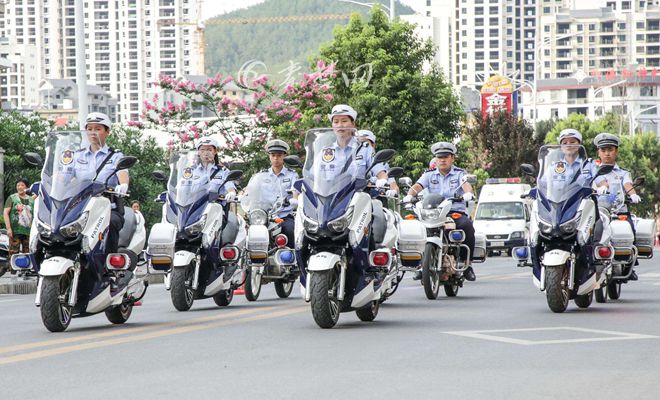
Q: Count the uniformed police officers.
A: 8